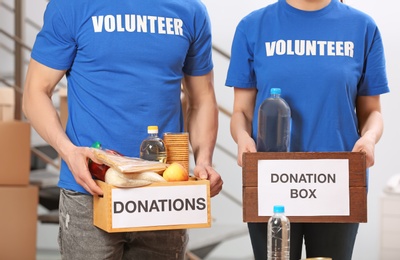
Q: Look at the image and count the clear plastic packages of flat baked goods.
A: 1